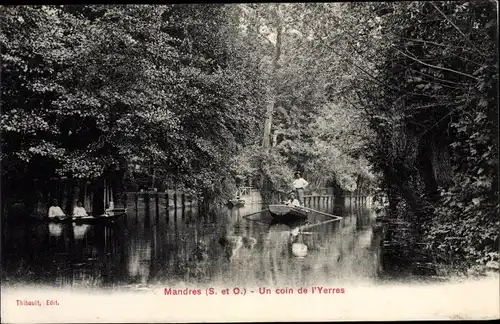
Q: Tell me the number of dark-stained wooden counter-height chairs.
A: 0